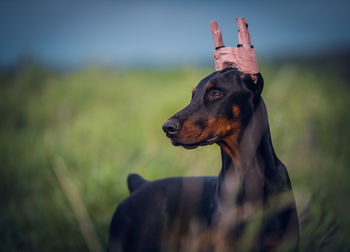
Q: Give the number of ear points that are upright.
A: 2